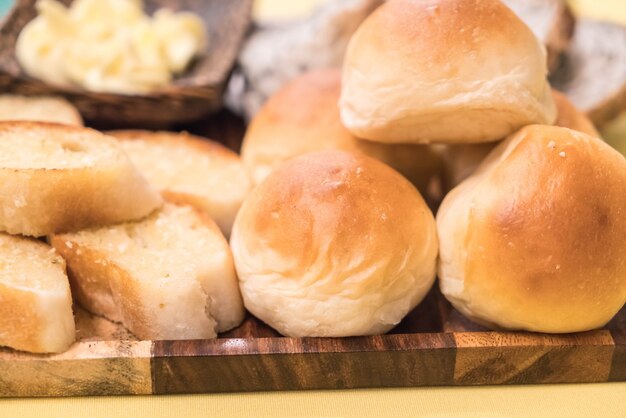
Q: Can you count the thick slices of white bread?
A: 5